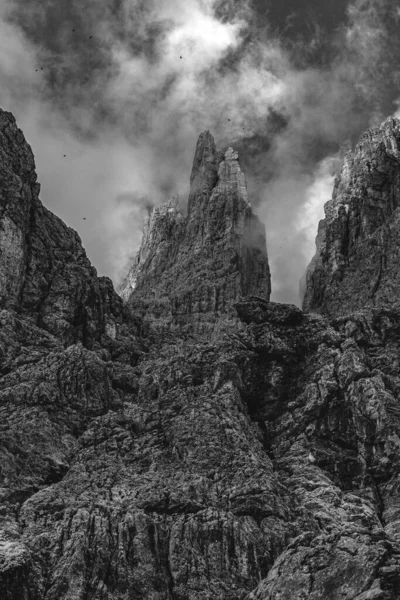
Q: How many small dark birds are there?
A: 9